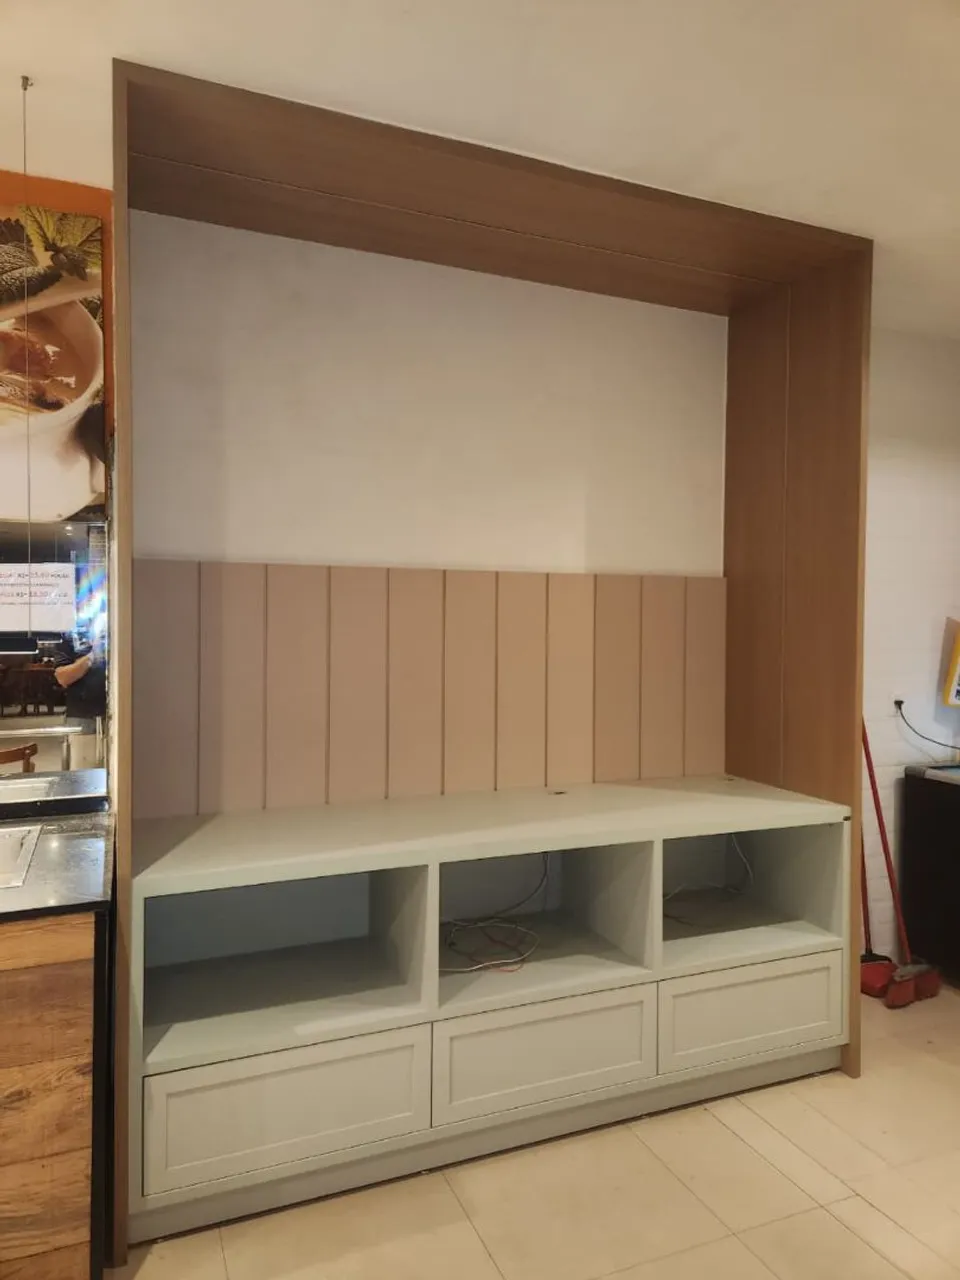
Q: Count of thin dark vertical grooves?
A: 10